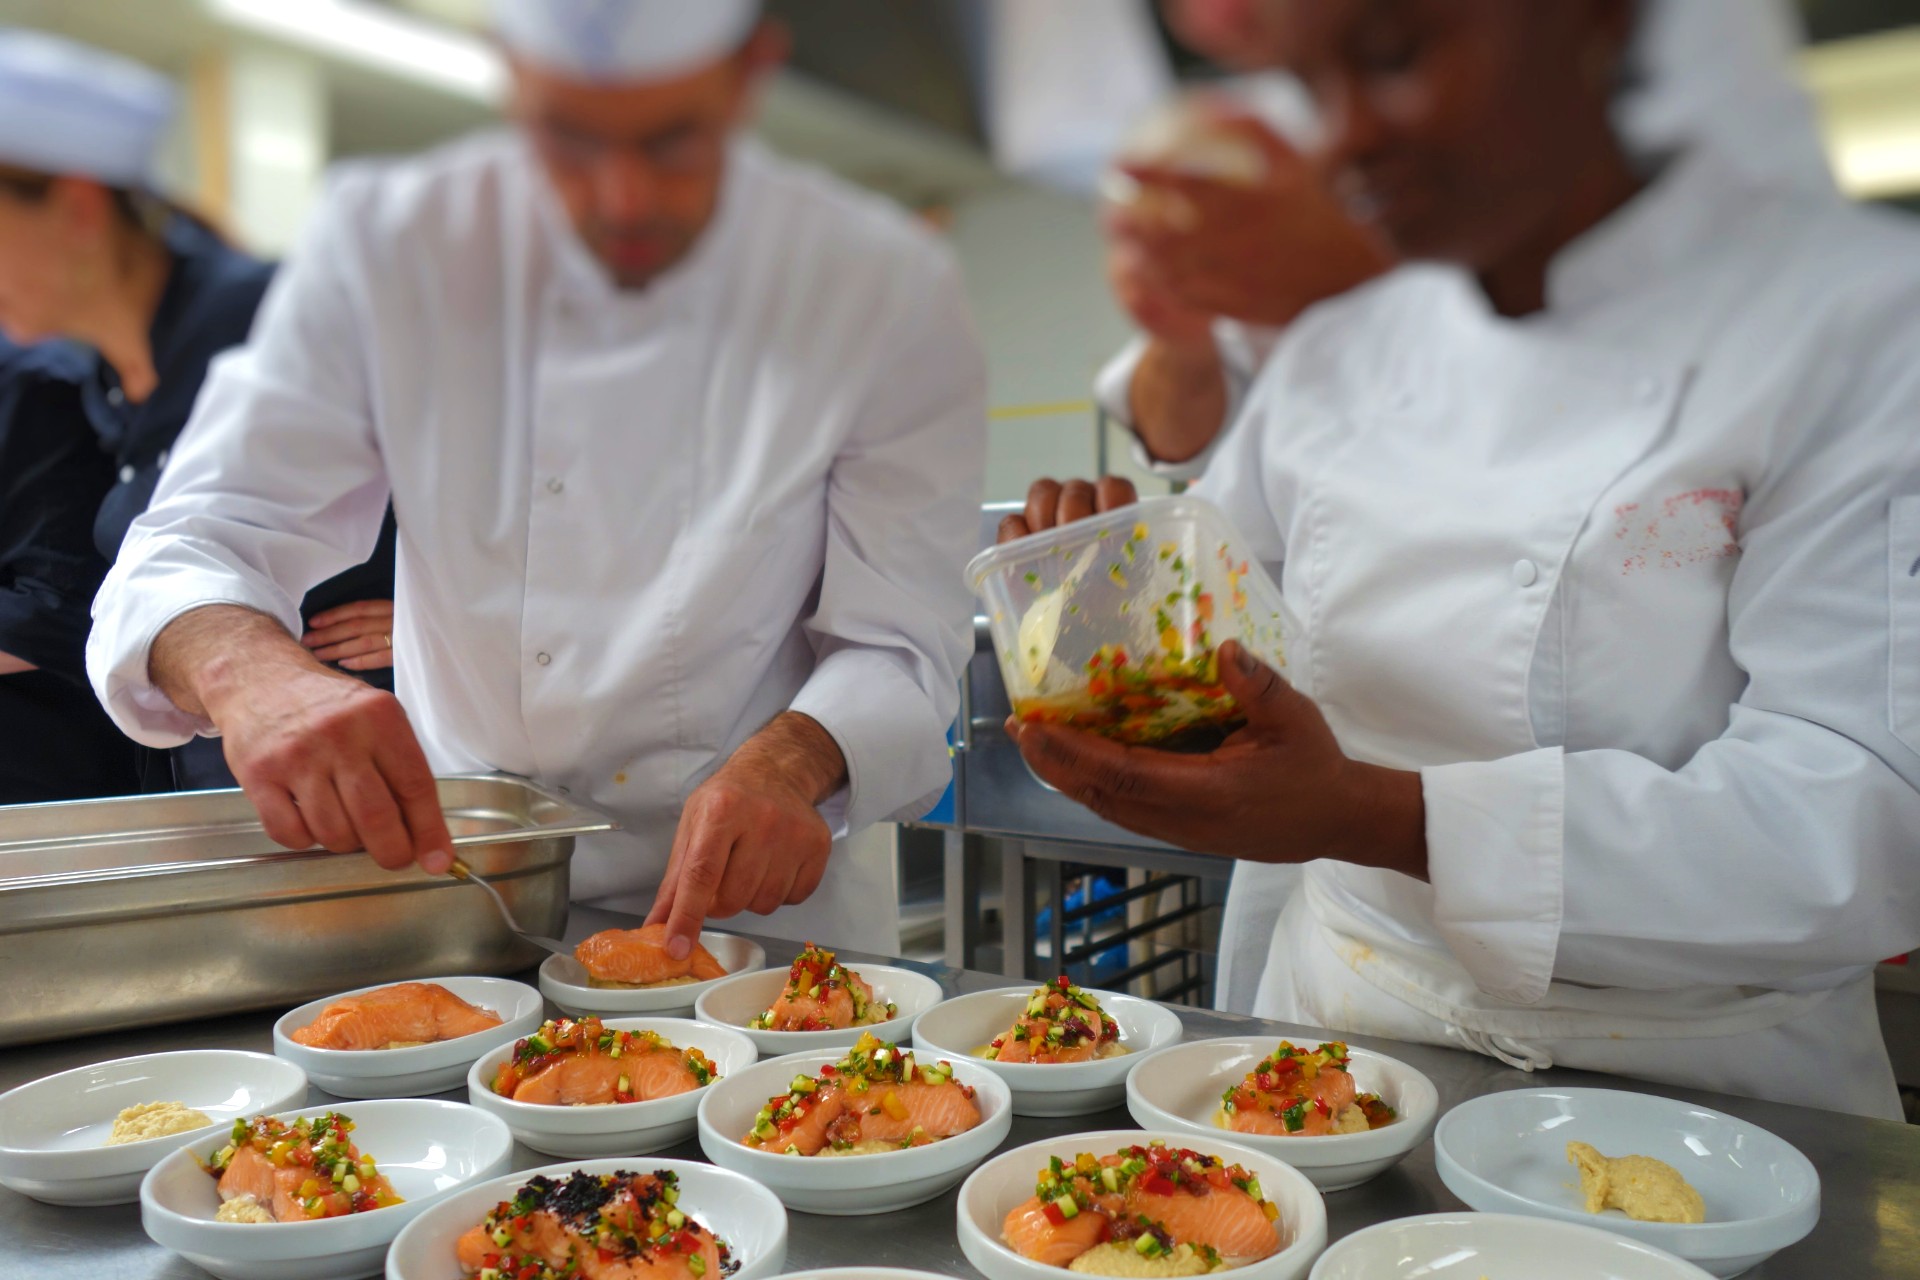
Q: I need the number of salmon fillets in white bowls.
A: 10